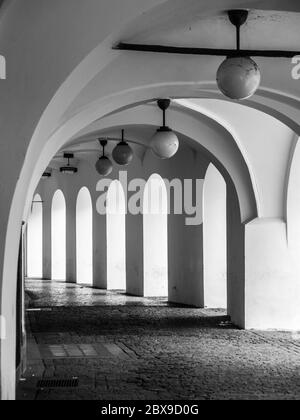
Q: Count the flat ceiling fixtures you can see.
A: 2